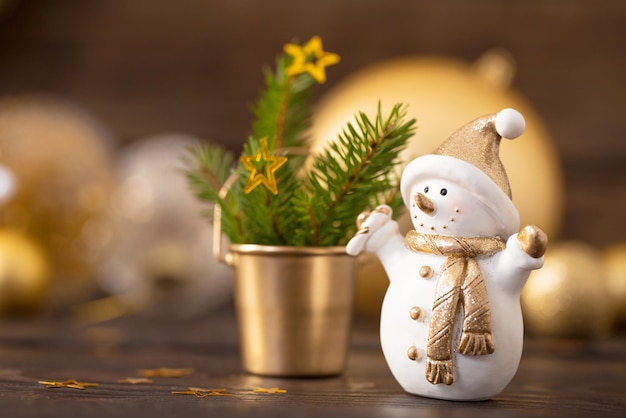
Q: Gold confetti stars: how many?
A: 5